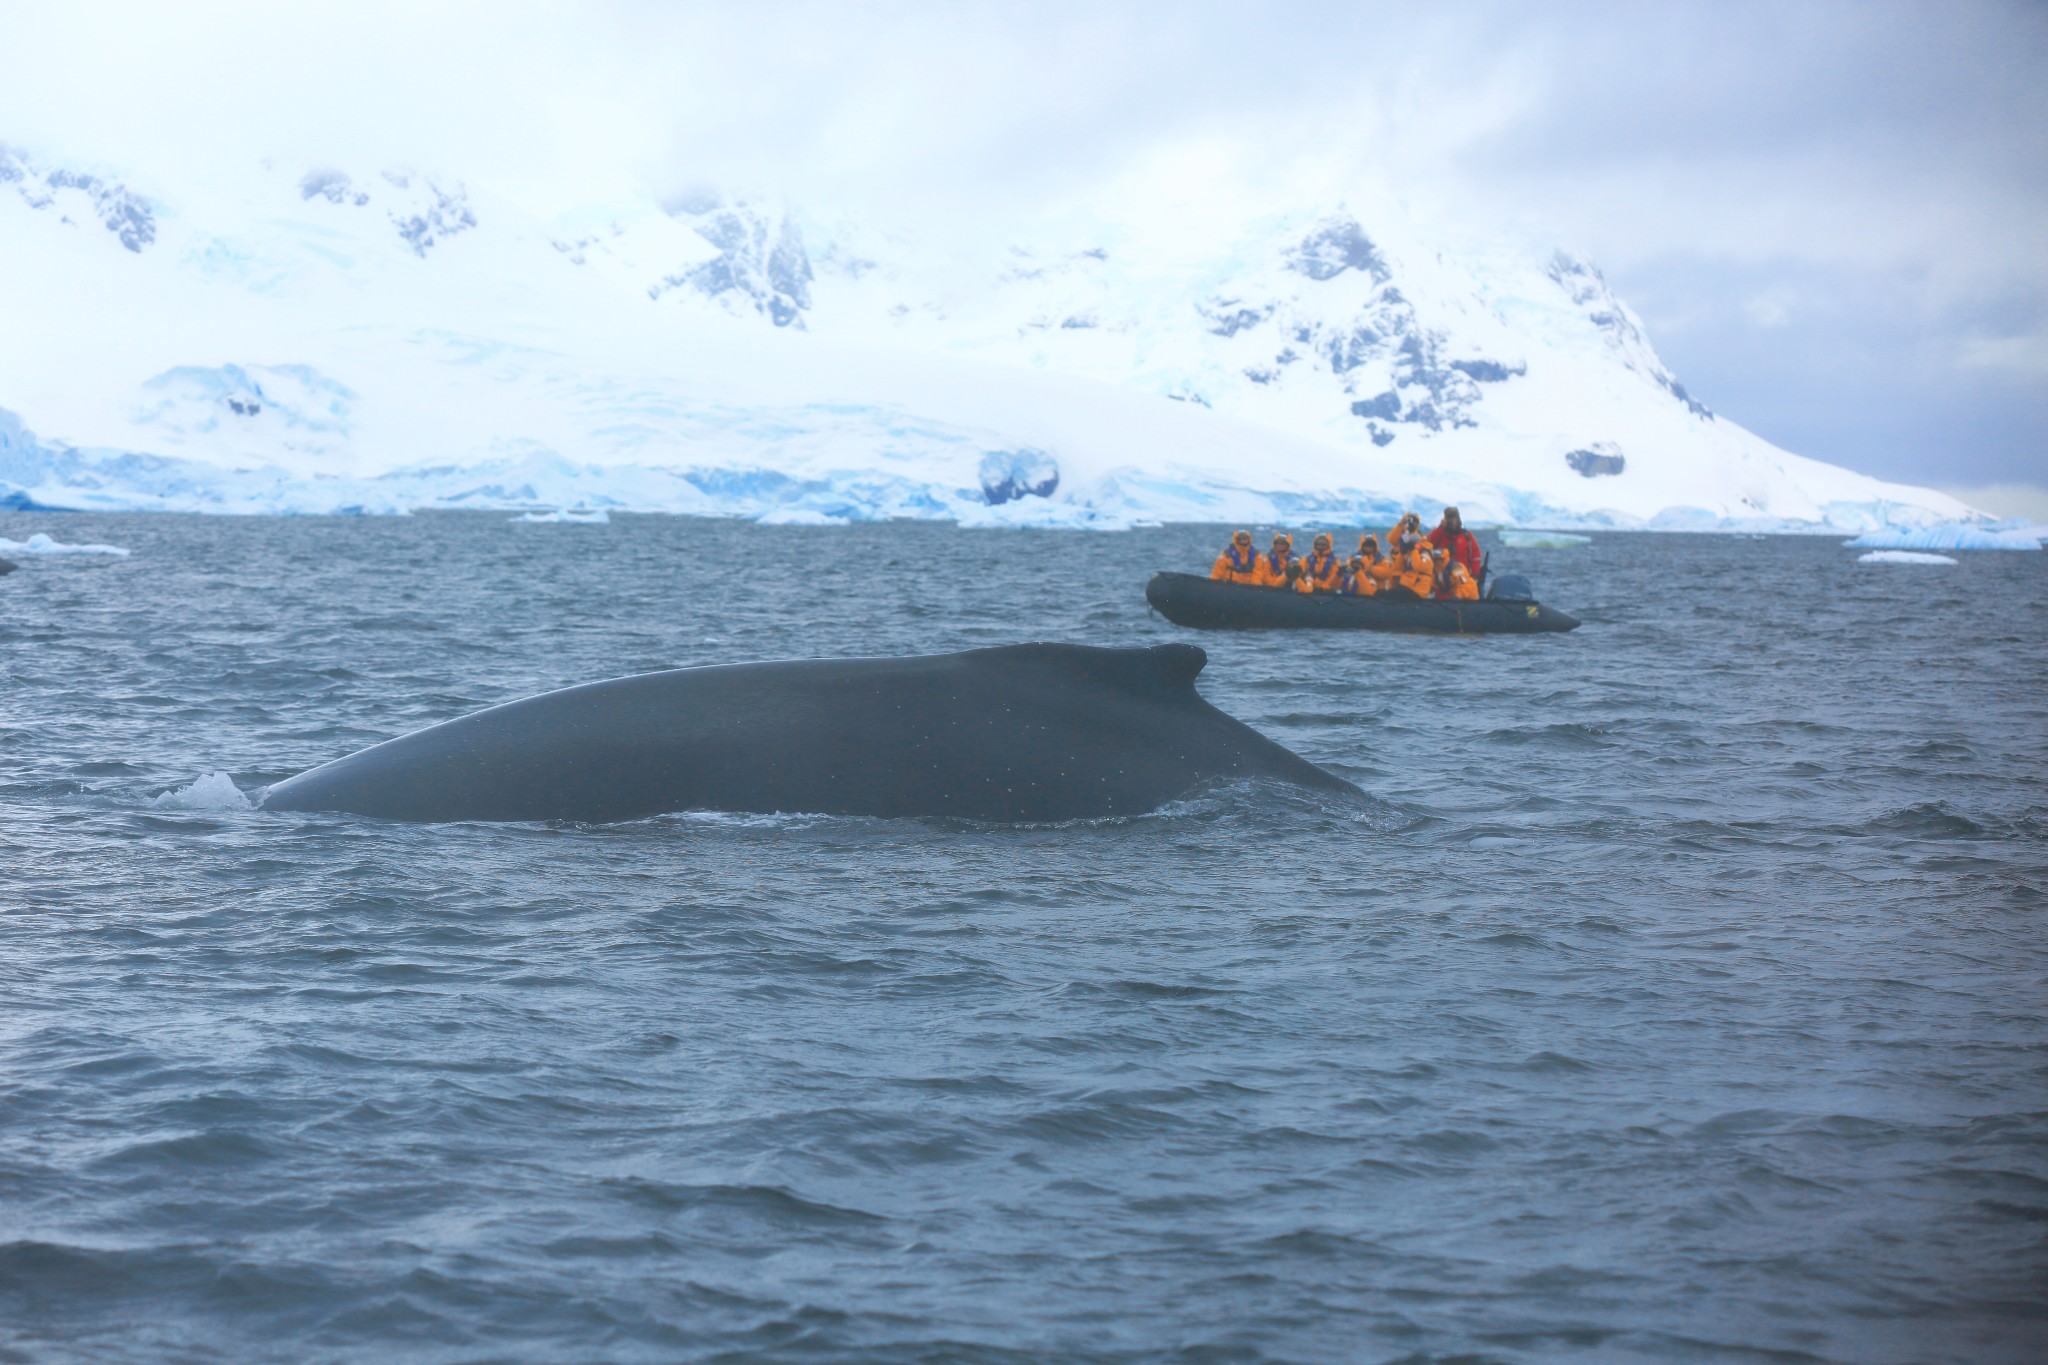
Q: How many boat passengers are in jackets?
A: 10